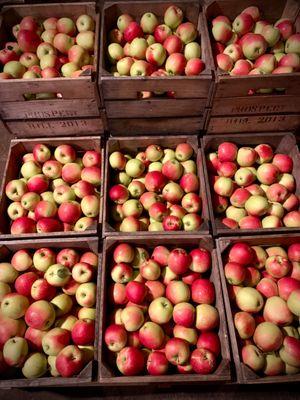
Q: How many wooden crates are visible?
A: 9